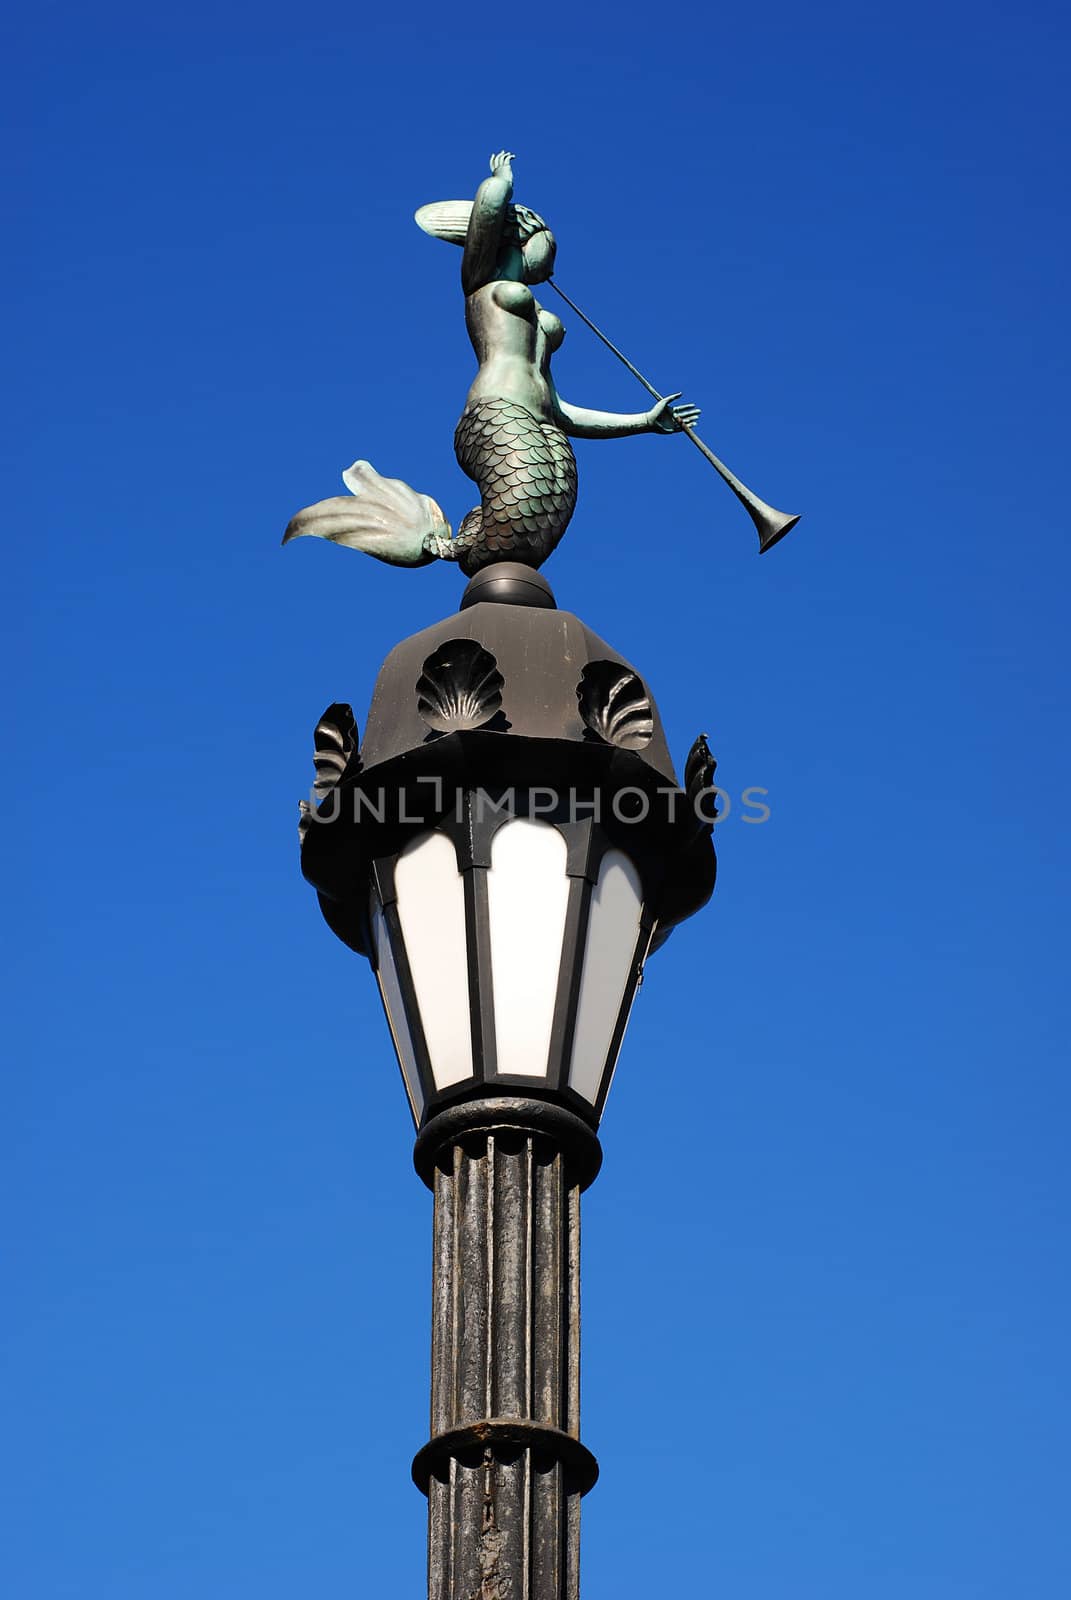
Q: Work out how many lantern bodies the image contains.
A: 1